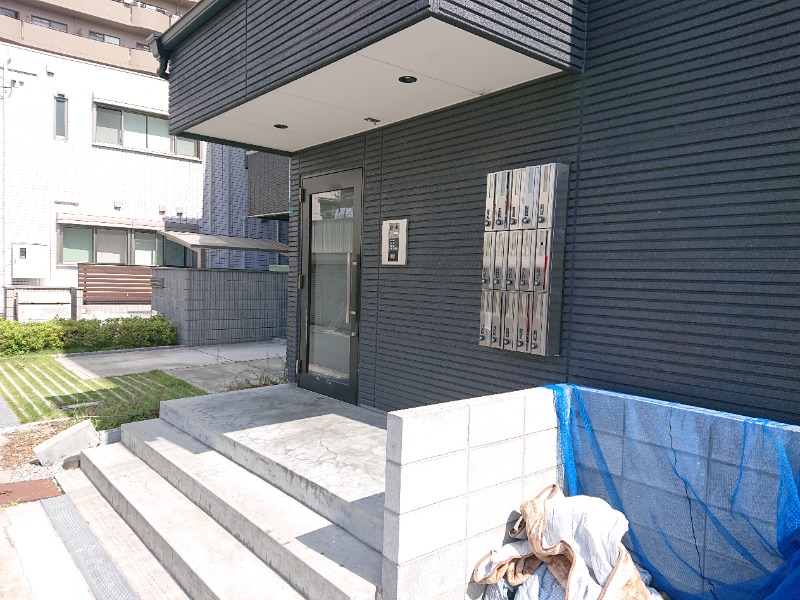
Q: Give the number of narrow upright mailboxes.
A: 15